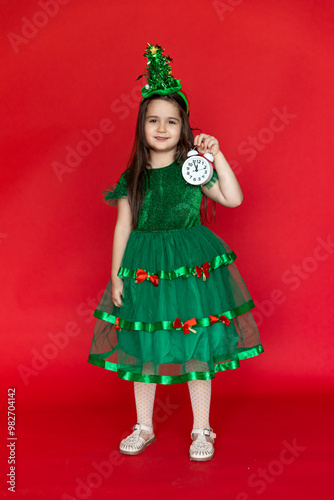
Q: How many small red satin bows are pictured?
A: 5